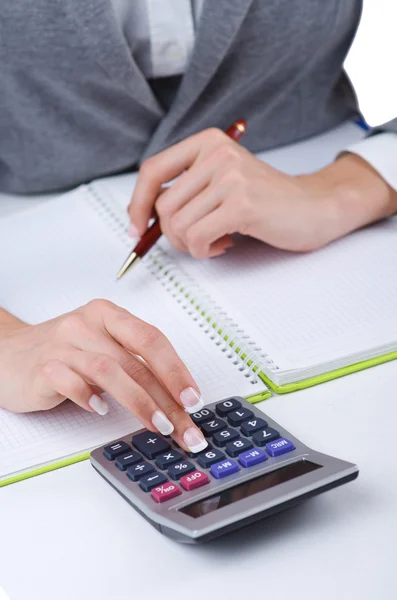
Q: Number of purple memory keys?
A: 3